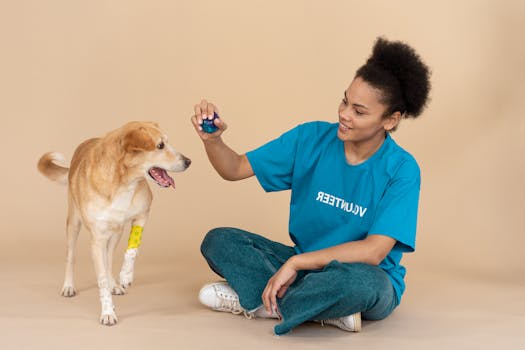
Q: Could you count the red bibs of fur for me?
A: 0